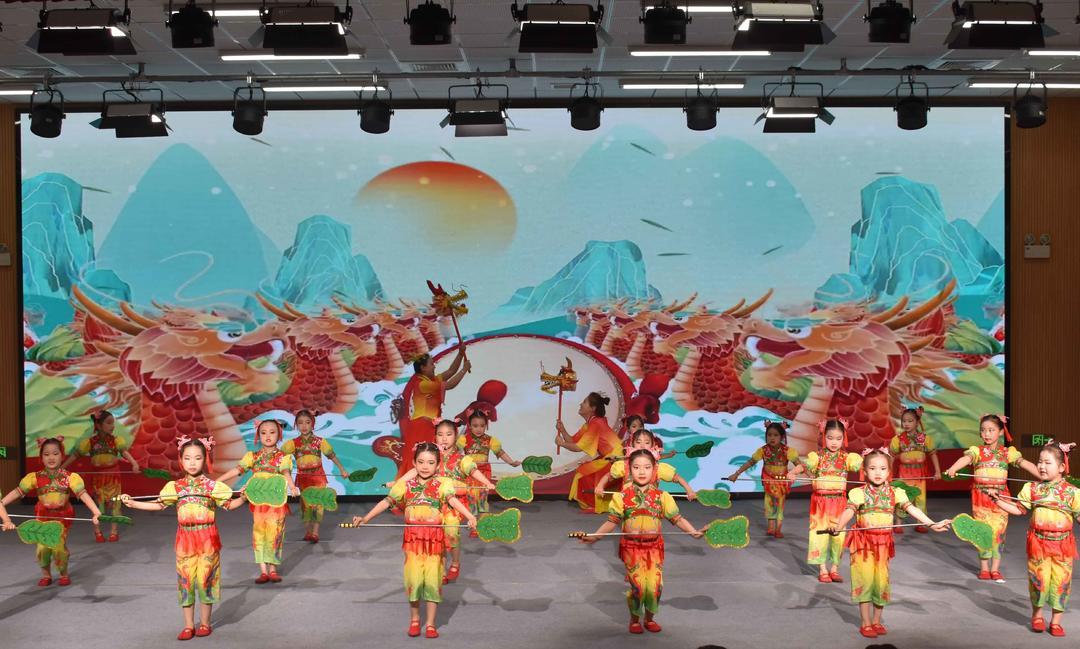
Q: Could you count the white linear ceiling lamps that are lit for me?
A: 9